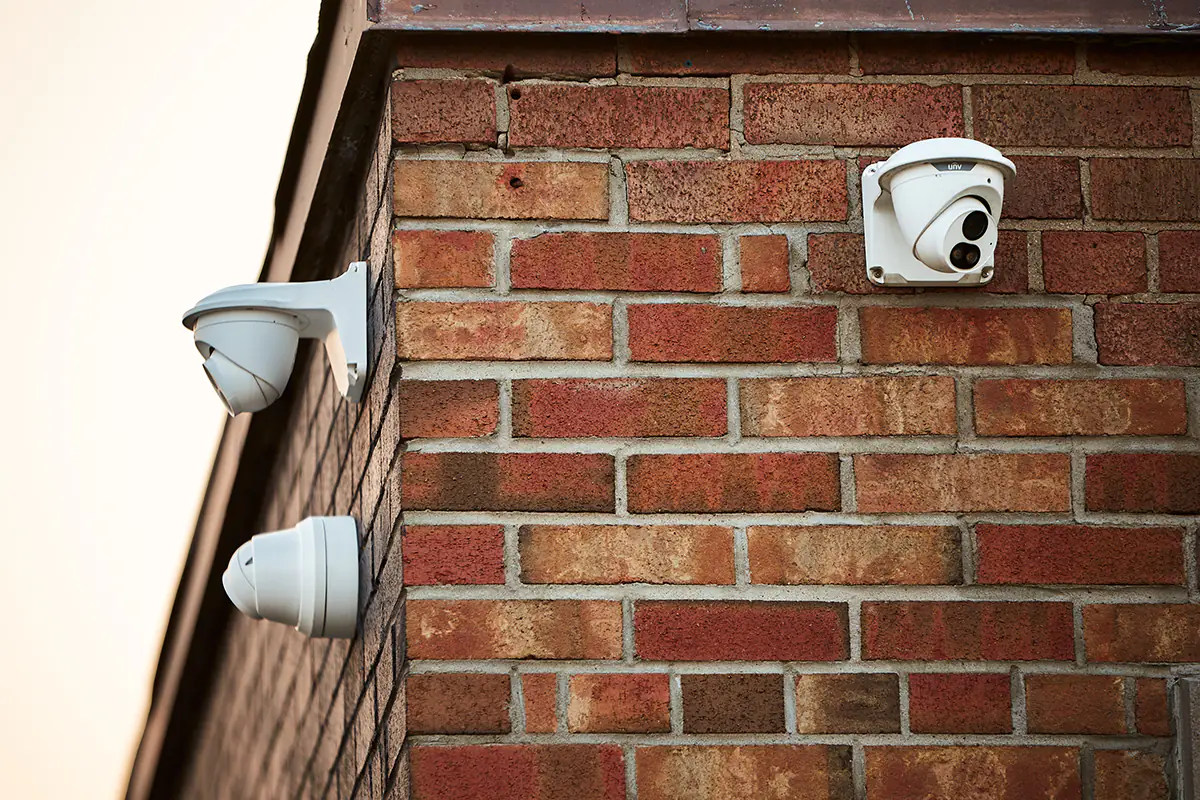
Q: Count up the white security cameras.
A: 3